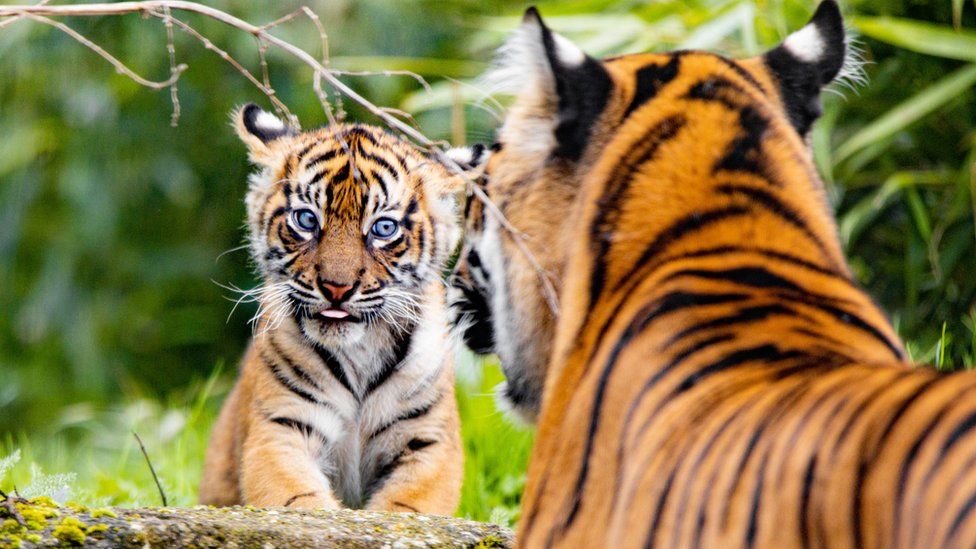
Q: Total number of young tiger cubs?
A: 1